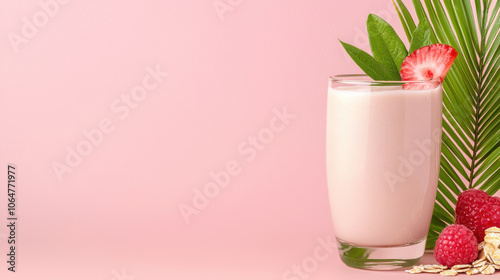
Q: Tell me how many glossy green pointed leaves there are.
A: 3